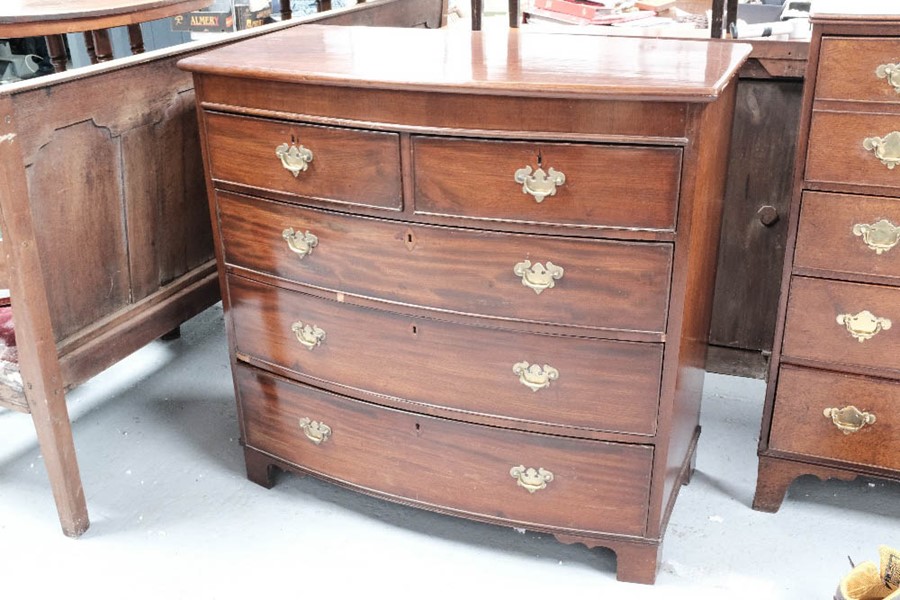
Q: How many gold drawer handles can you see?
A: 13